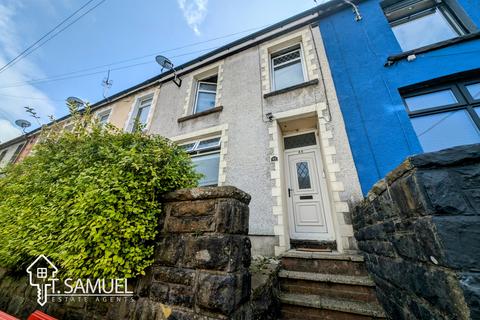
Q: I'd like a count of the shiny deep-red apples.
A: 0